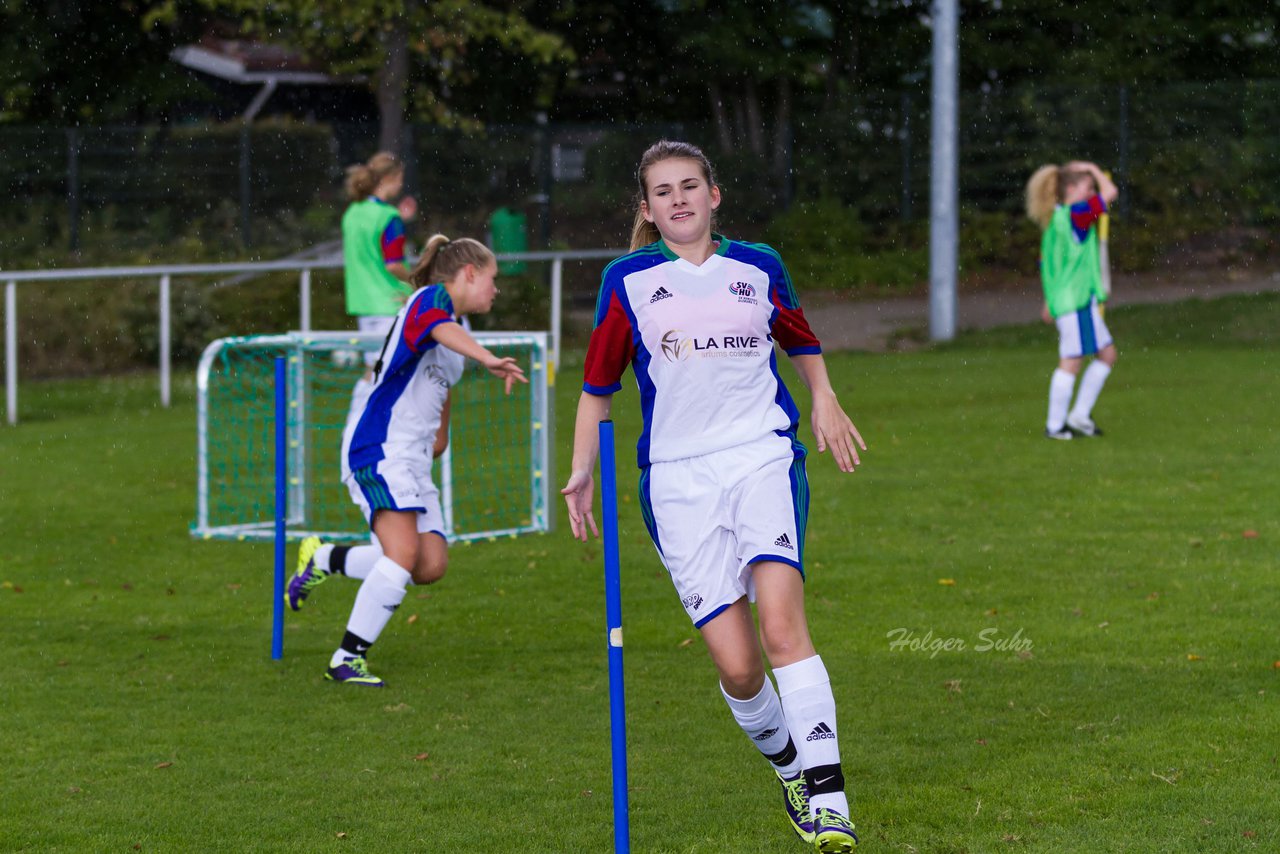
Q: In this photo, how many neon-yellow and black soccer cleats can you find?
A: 4